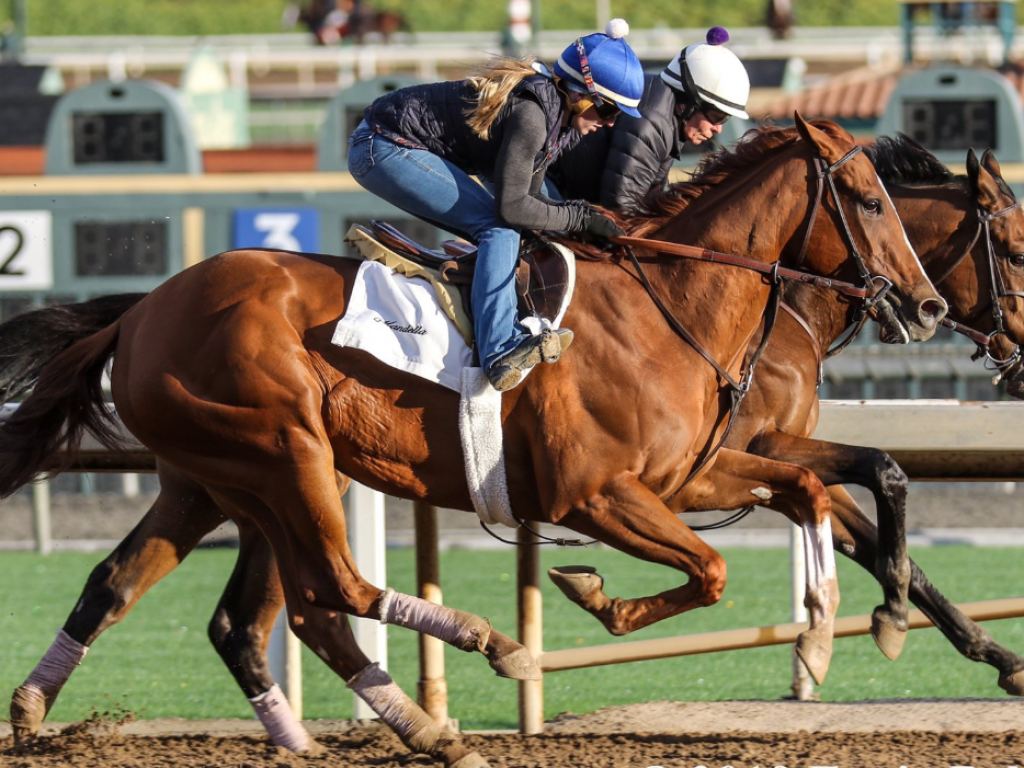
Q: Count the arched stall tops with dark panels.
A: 3